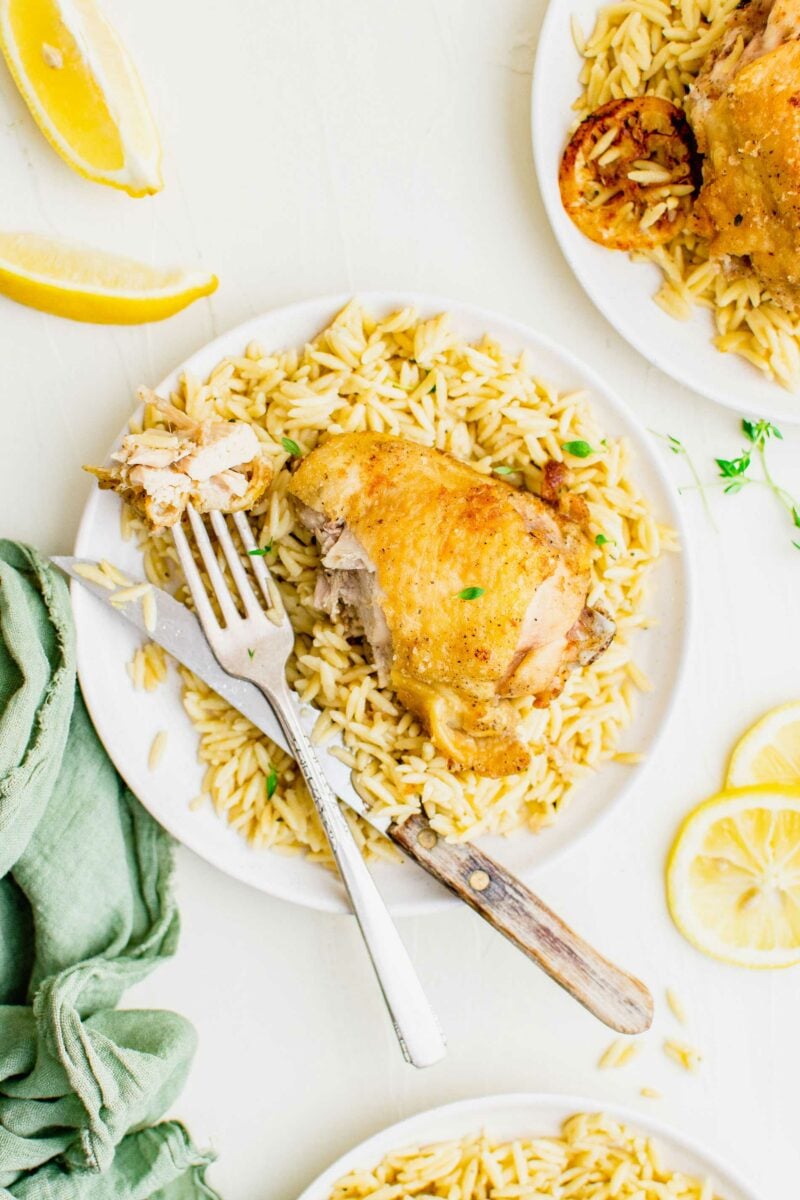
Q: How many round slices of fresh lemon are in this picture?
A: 2